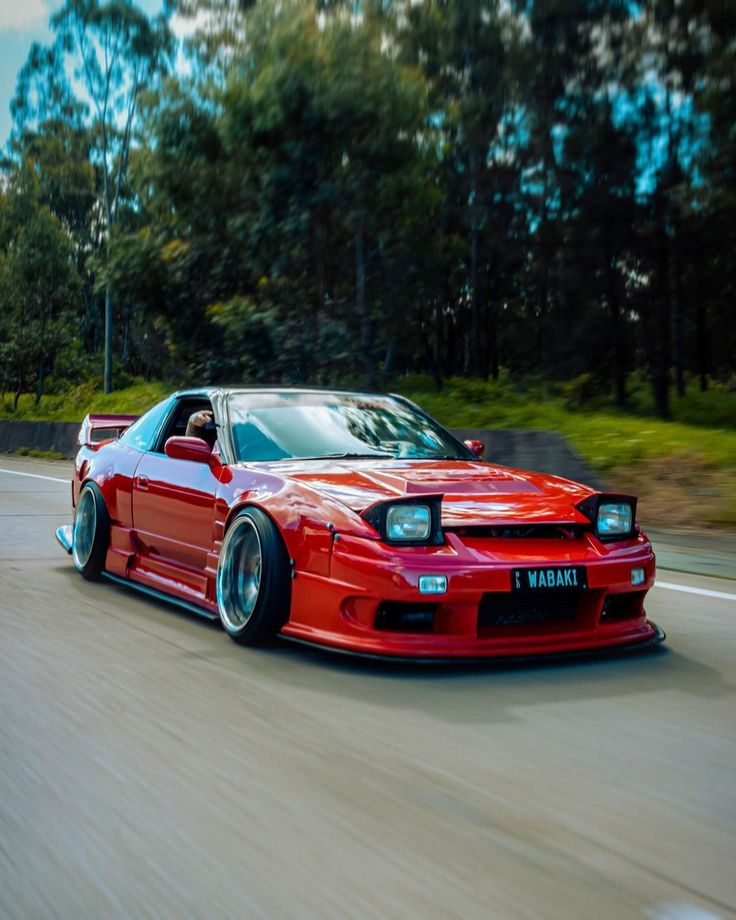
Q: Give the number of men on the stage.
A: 0